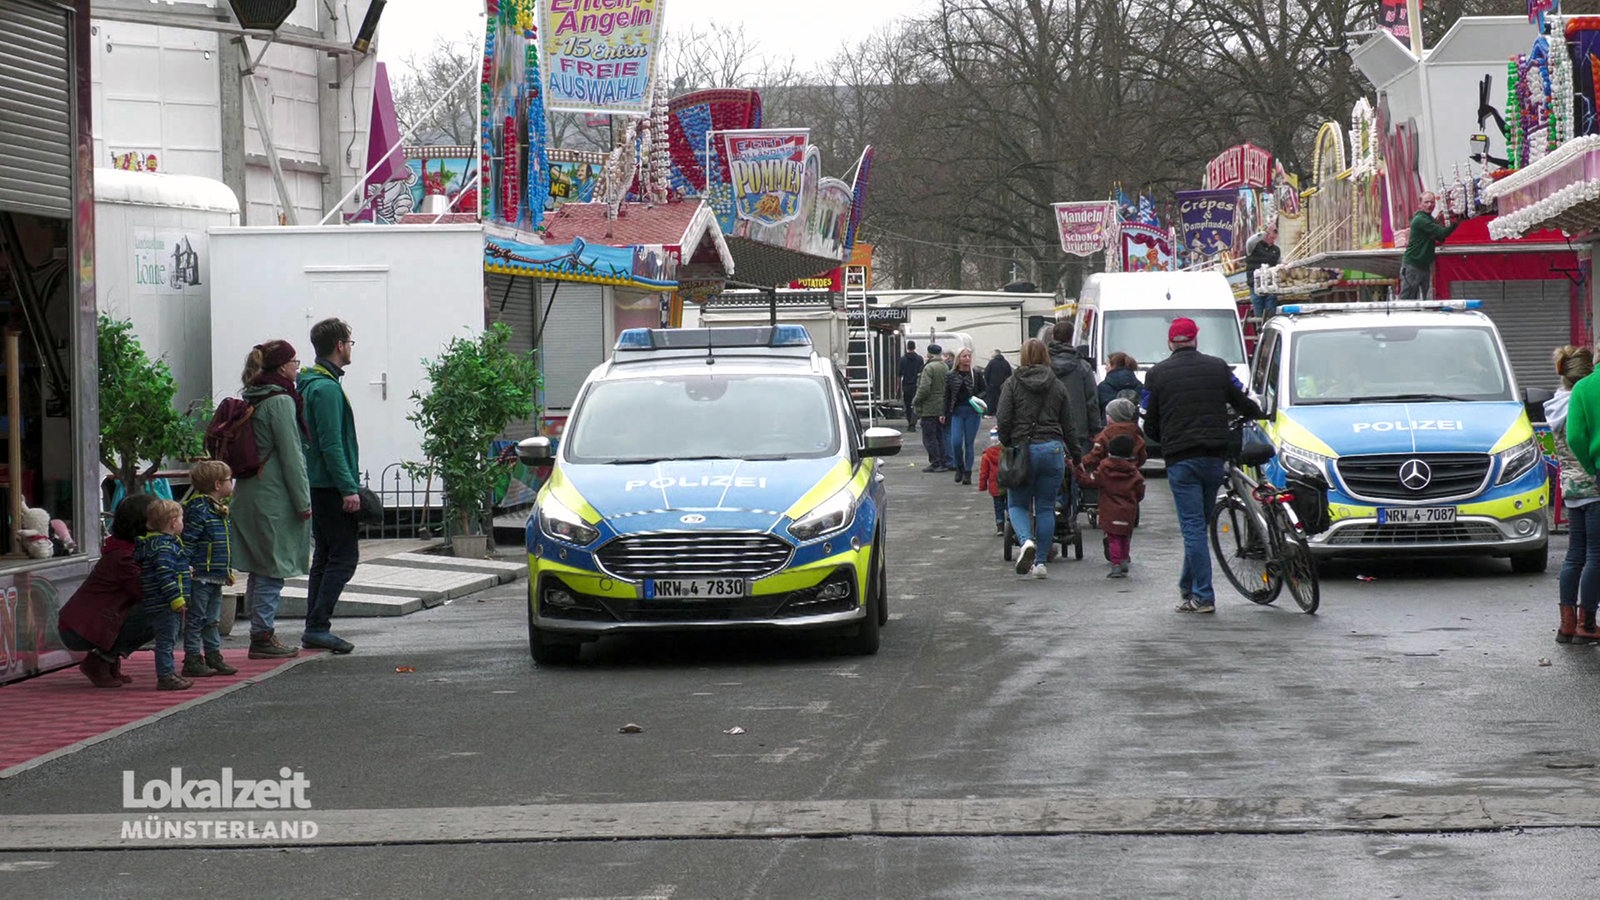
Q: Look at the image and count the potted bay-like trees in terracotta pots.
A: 2